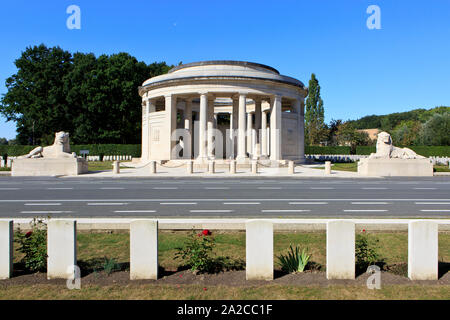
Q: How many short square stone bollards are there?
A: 8